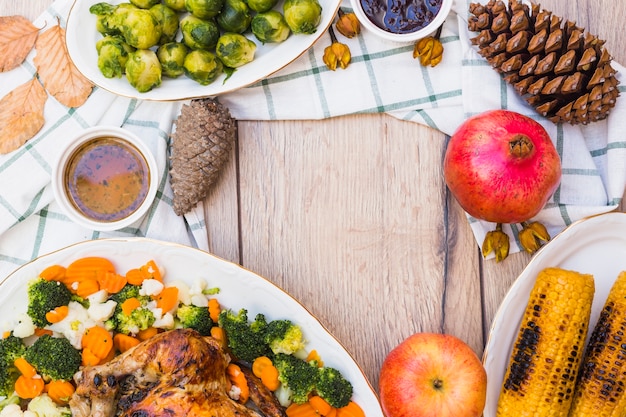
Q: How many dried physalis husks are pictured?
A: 5